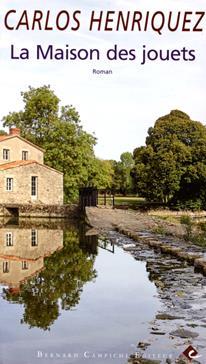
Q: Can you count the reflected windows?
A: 4